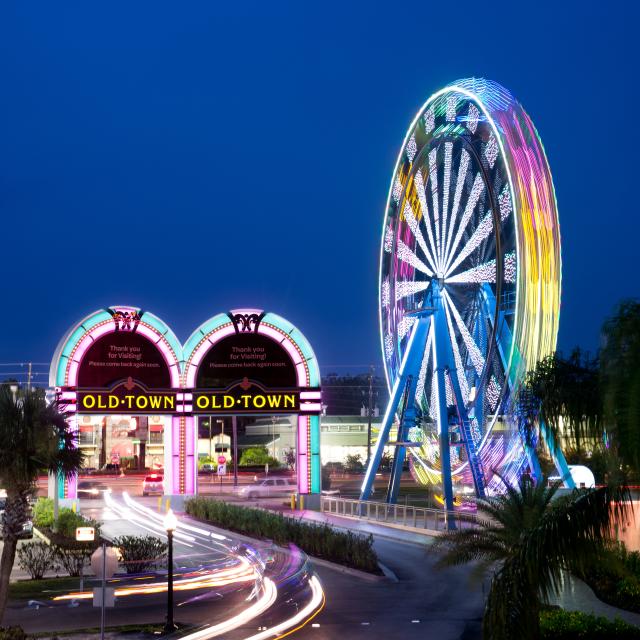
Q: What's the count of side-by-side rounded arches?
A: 2